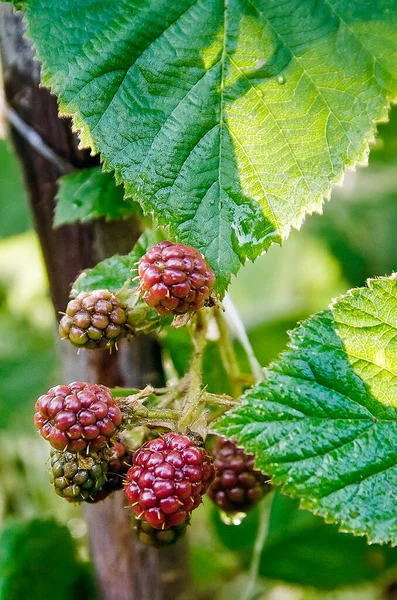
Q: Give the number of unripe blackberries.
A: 8